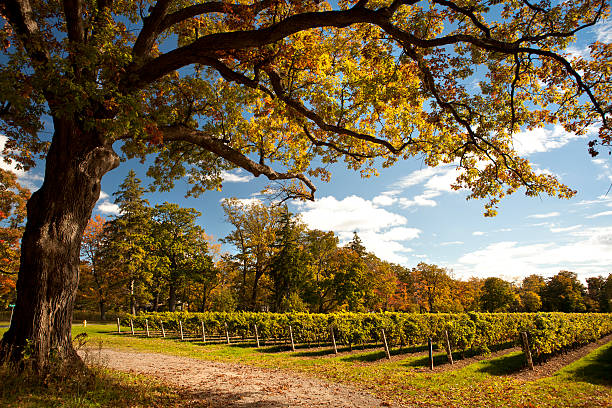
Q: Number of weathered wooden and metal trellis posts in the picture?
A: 14